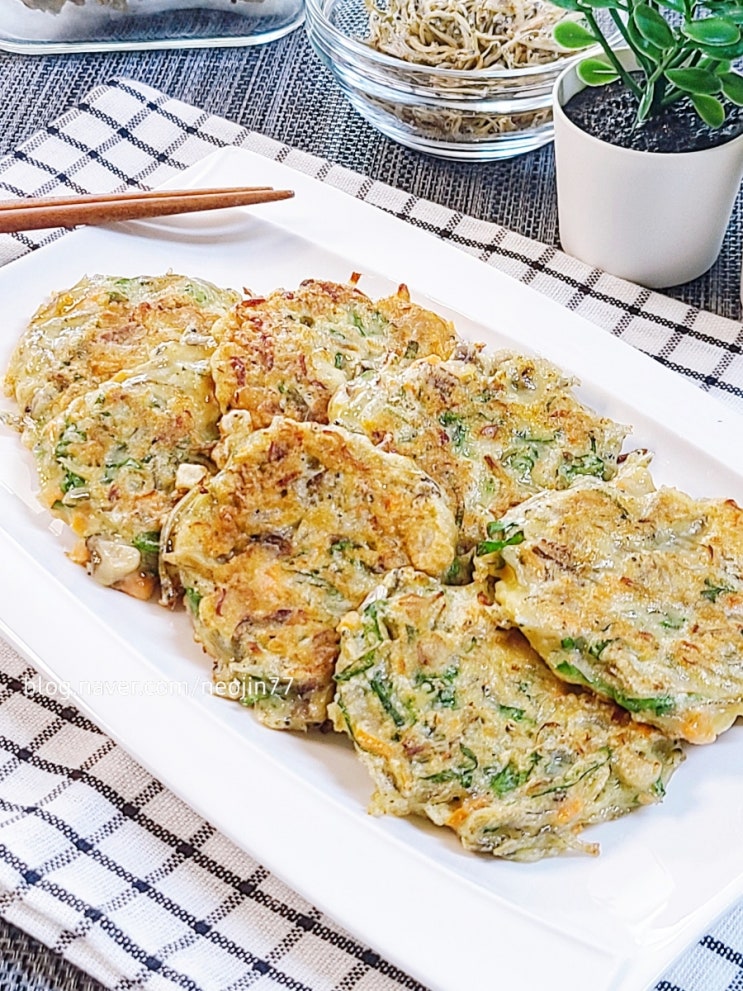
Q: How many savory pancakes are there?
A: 7